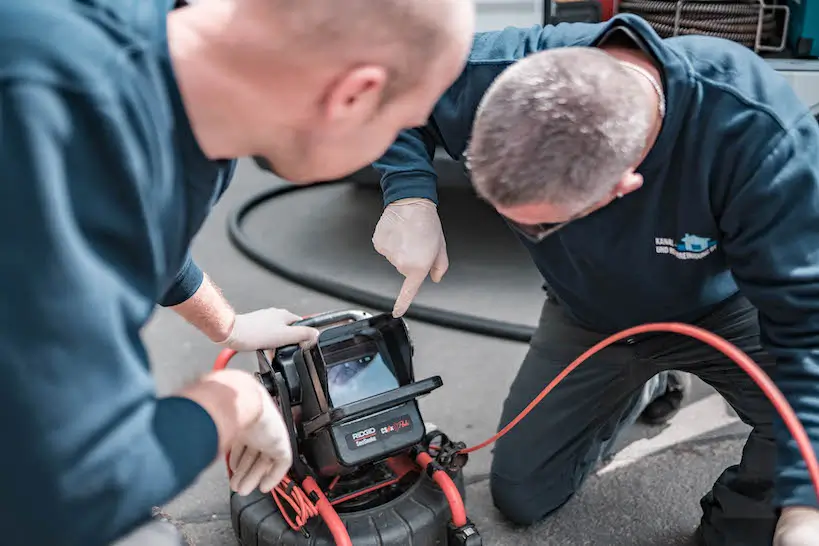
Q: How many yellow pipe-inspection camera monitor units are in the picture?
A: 0